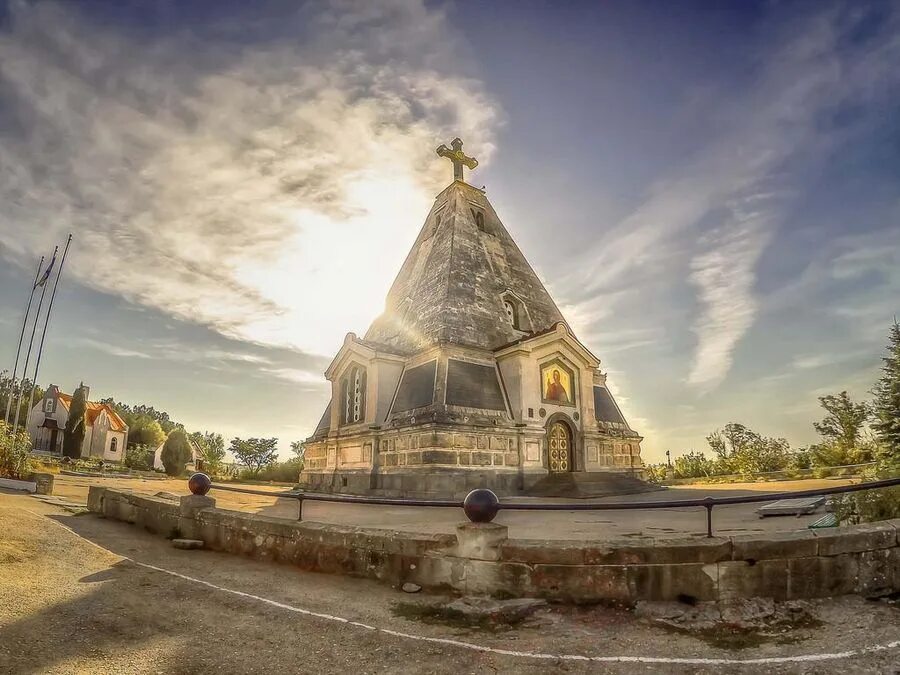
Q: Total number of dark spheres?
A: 2